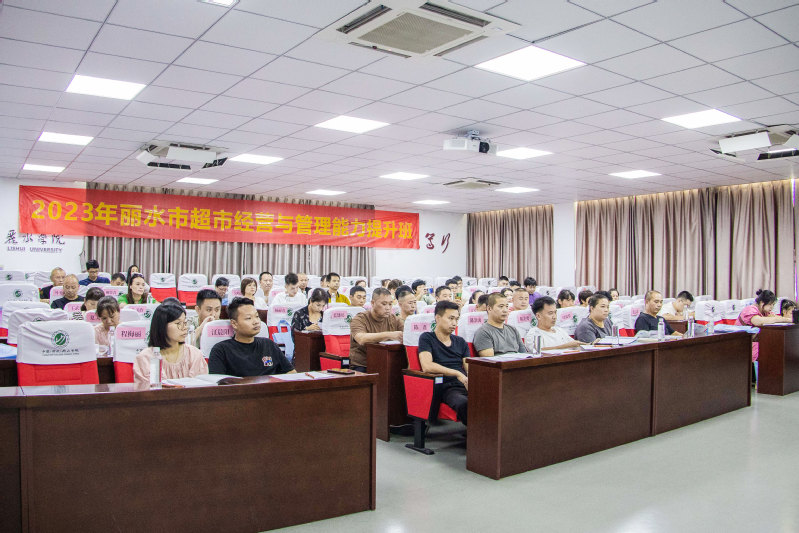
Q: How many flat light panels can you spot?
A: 15